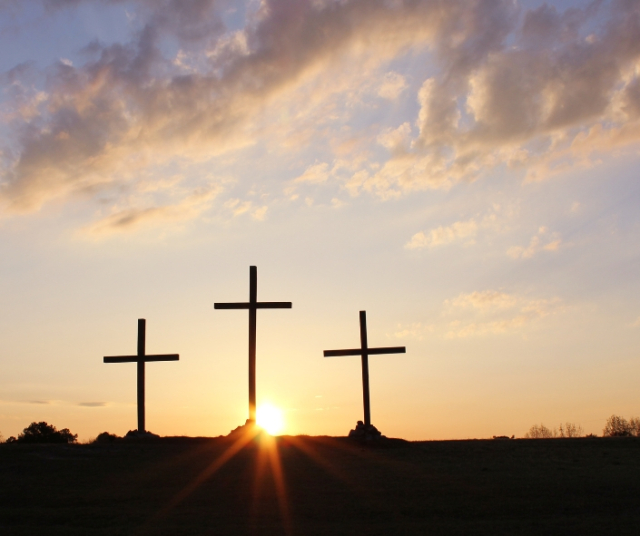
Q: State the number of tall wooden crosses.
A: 3